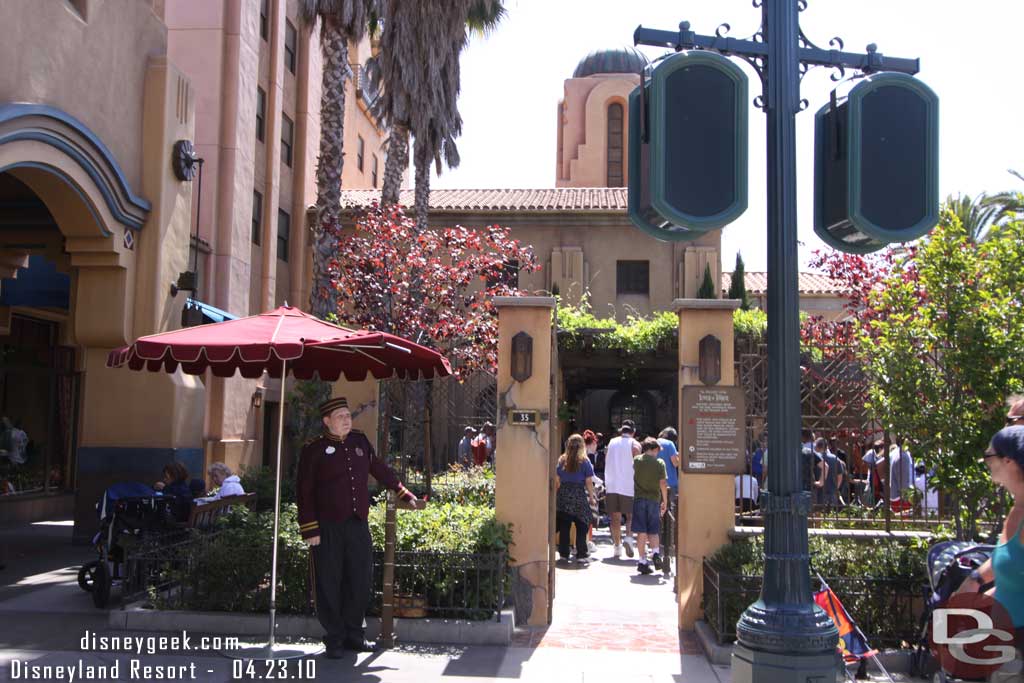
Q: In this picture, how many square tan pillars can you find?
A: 2